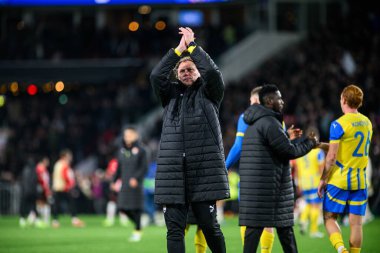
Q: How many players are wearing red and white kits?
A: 3